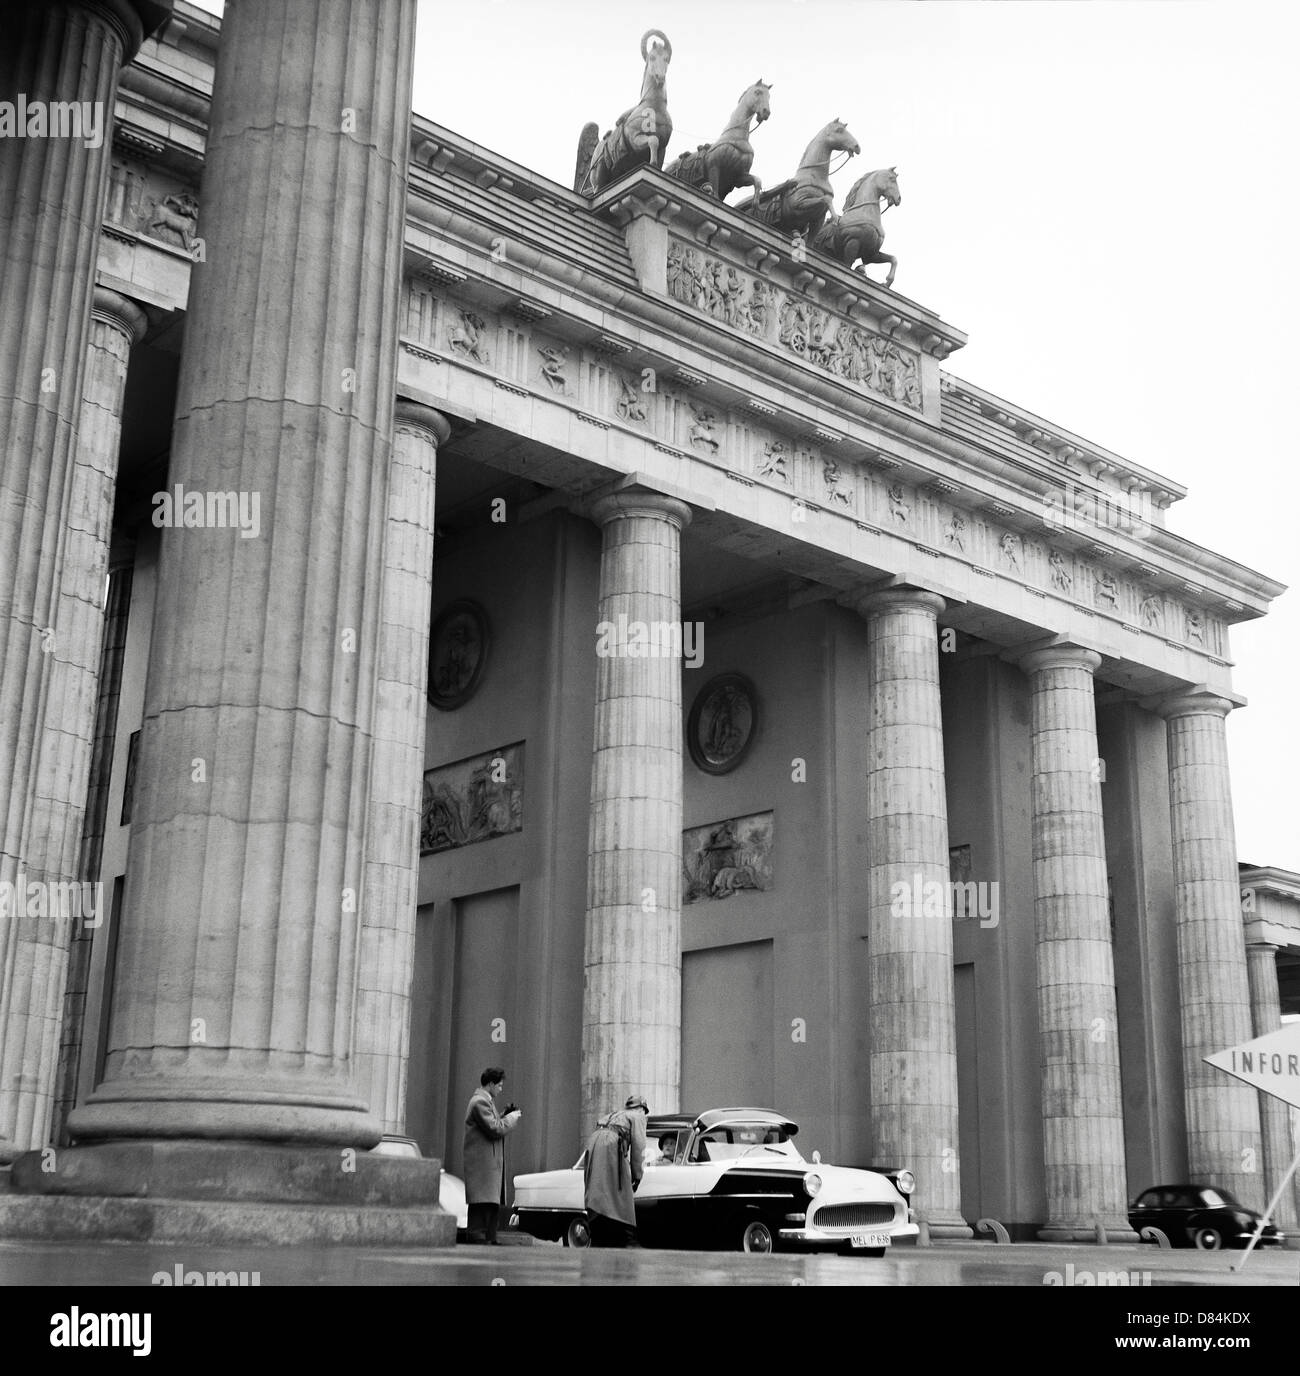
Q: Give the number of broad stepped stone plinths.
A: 1